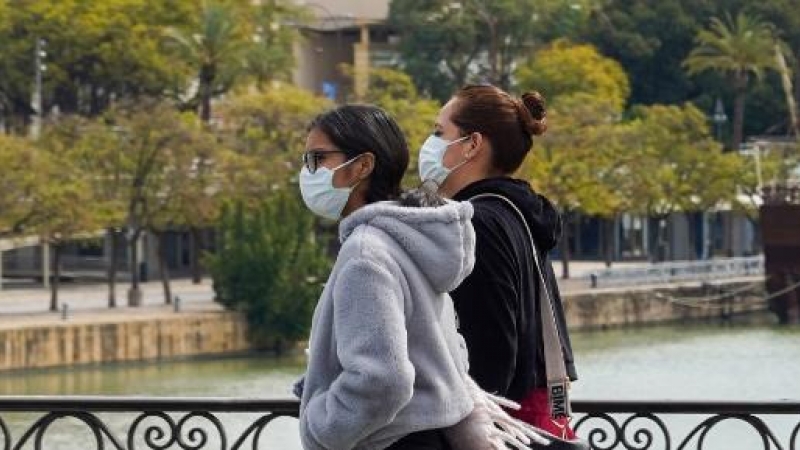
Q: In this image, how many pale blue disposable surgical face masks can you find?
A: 2